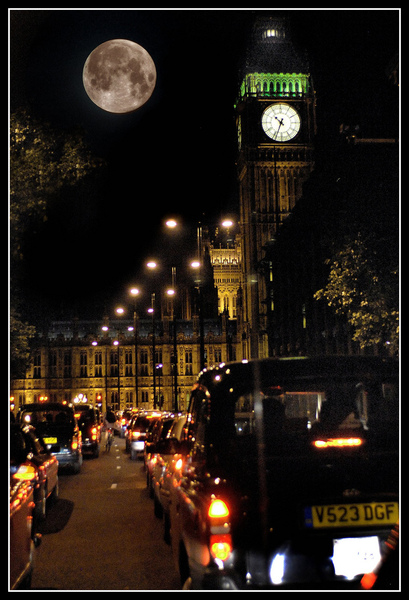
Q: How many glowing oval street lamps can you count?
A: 12